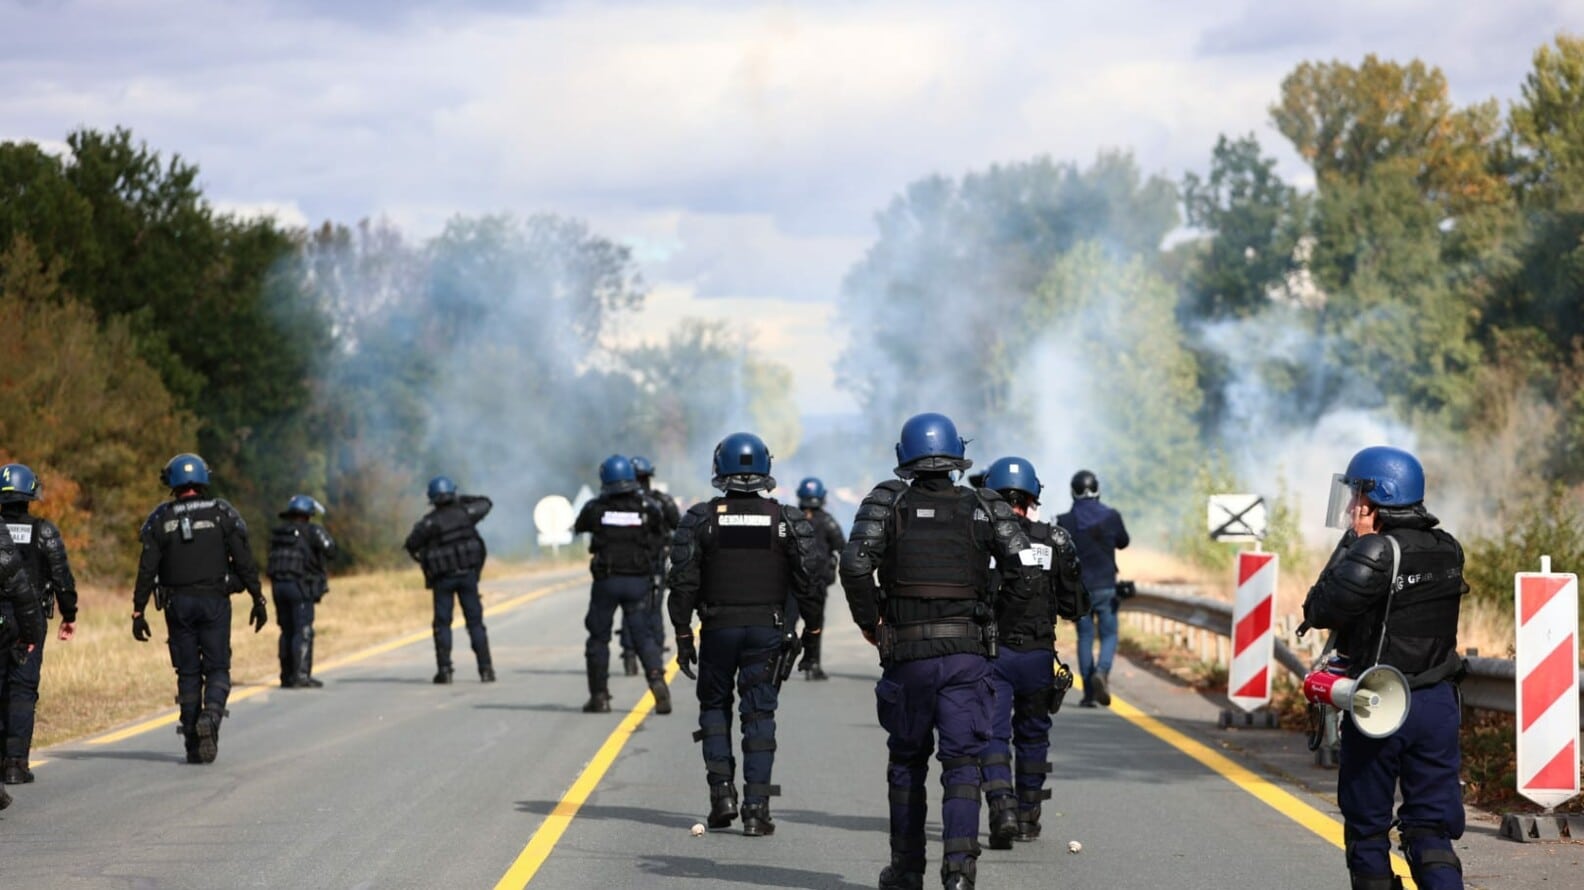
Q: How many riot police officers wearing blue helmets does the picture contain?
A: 11